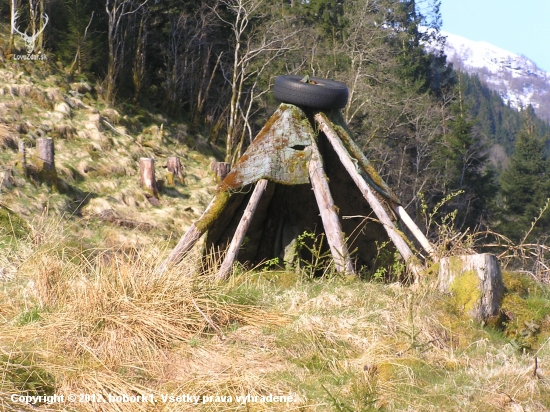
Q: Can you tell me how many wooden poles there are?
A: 5